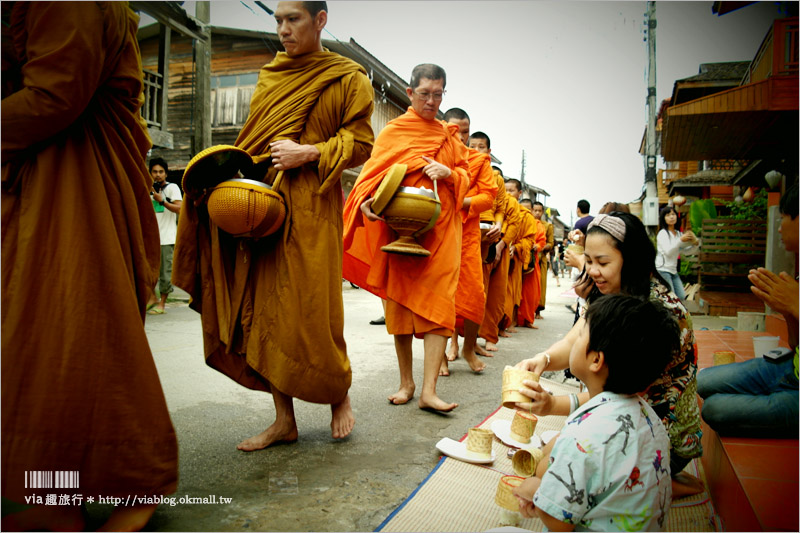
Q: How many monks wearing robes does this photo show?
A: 9